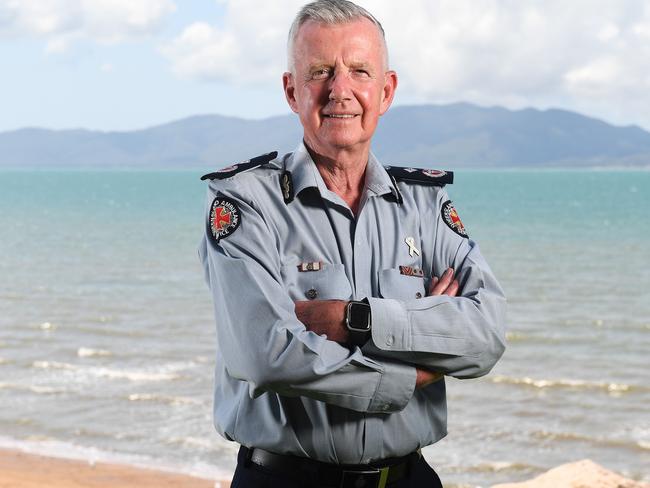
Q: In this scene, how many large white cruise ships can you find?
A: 0